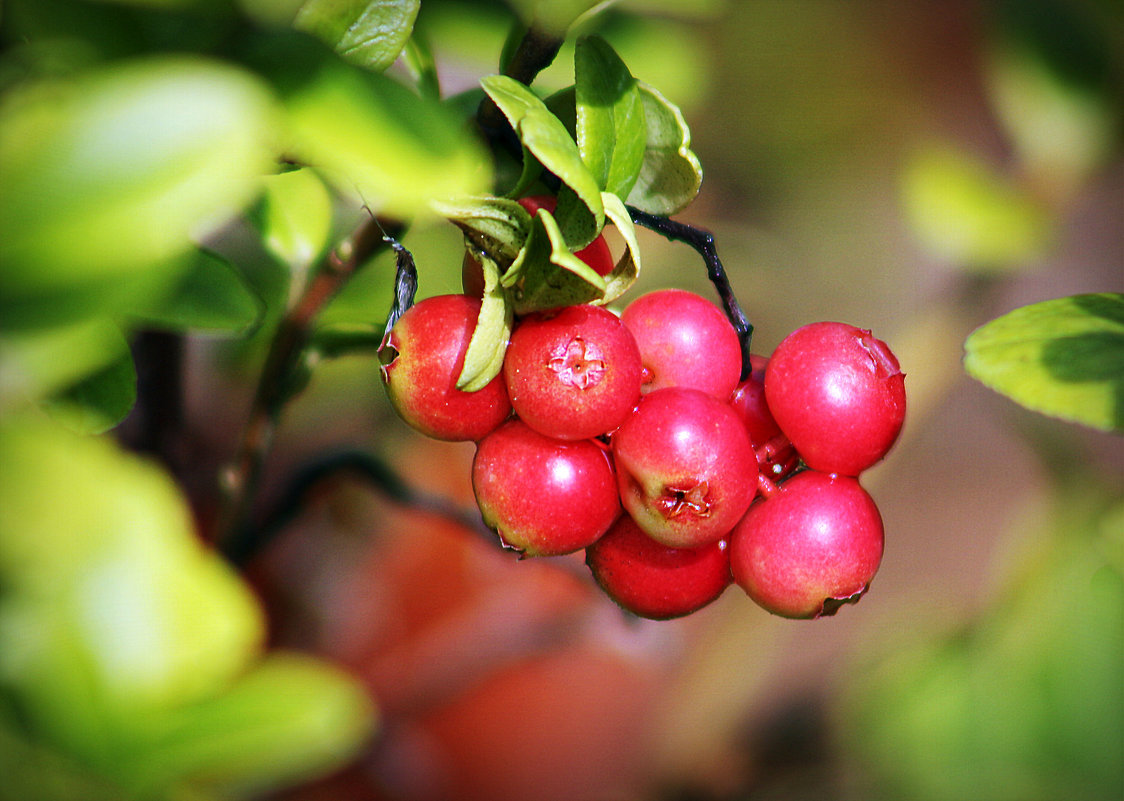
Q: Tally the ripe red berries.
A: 10